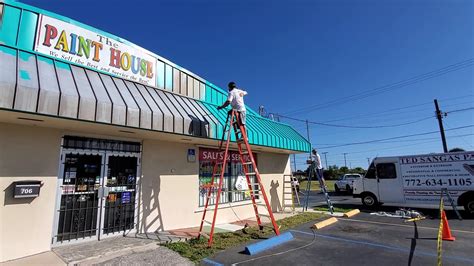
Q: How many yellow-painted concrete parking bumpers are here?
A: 2